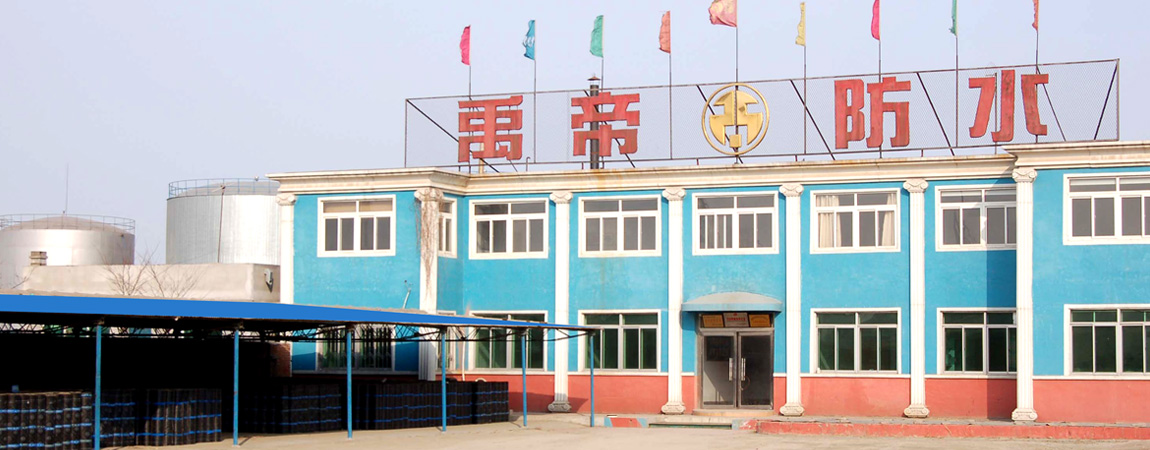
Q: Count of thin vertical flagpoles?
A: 9